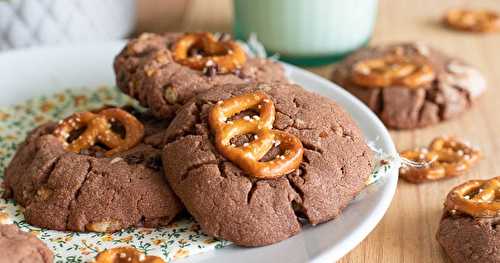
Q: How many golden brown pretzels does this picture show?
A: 8